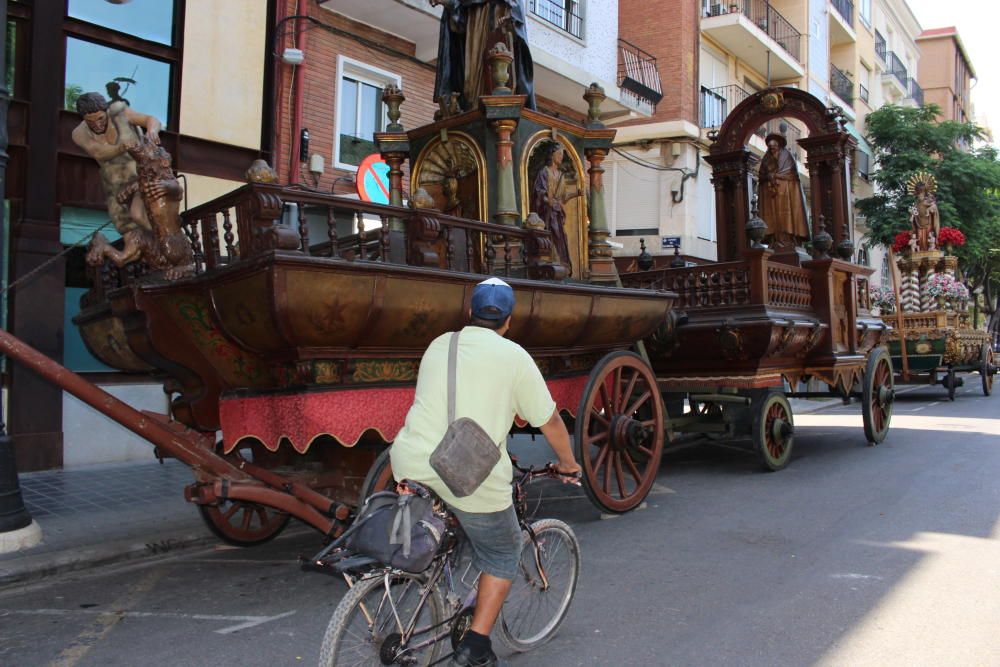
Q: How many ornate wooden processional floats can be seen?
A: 3